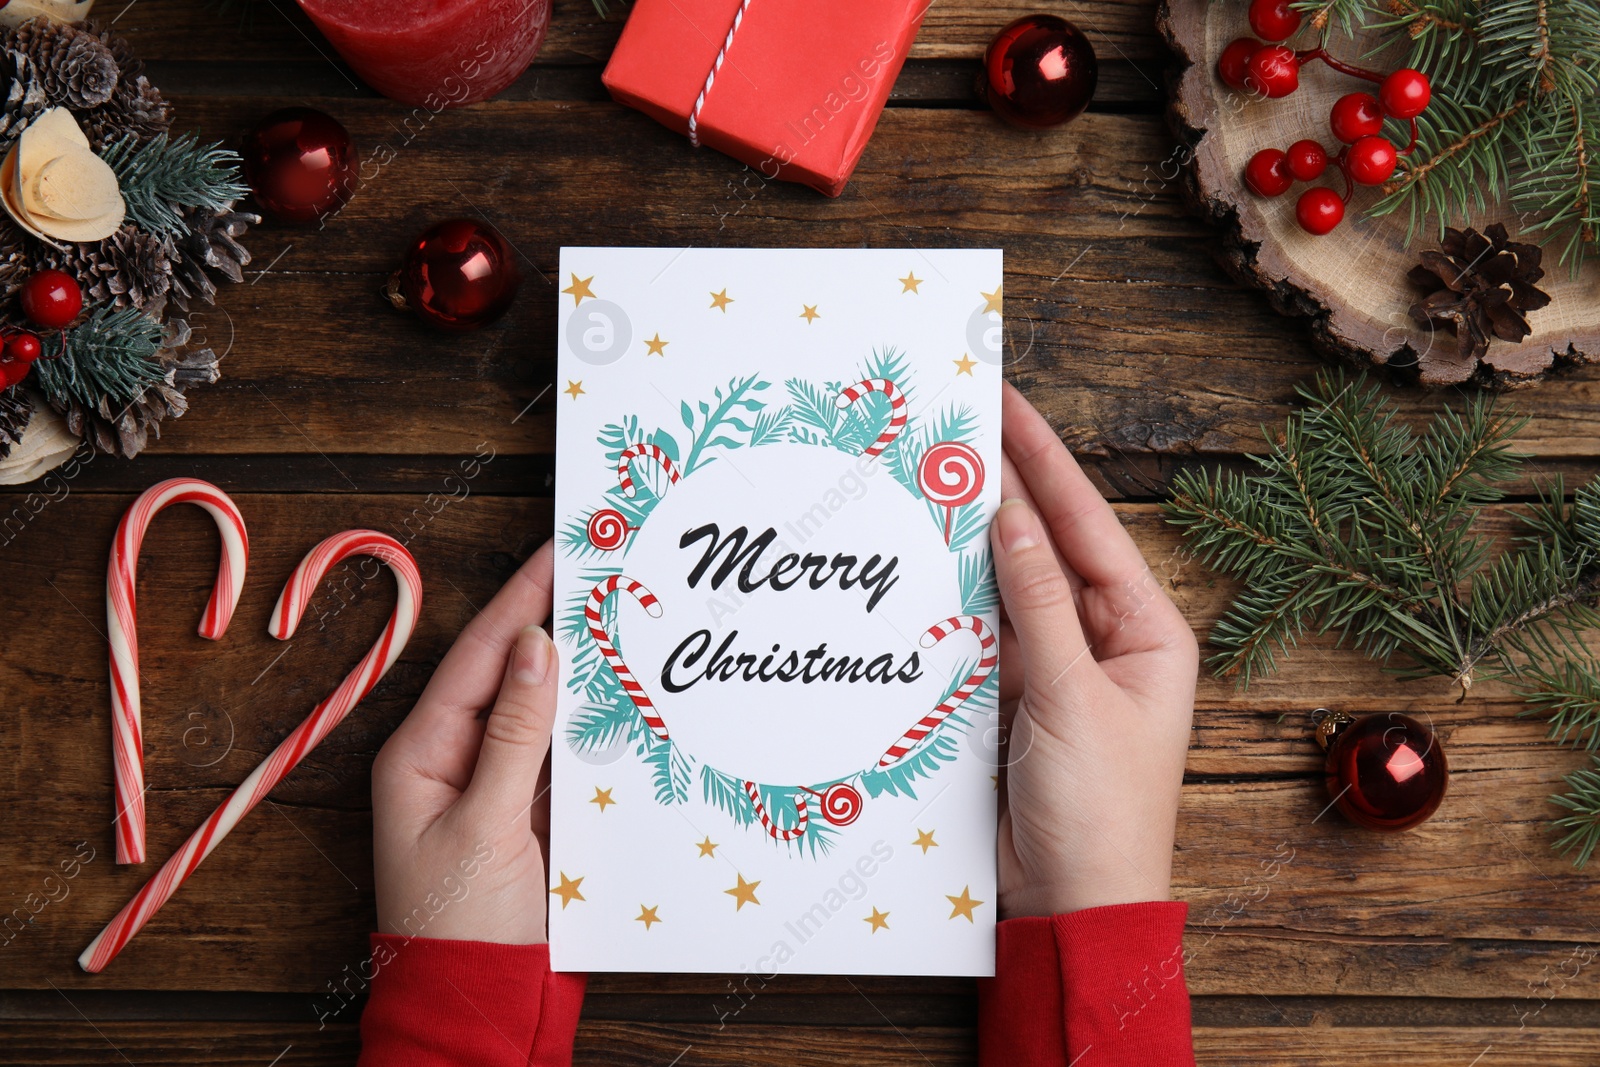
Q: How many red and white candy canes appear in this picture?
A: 7